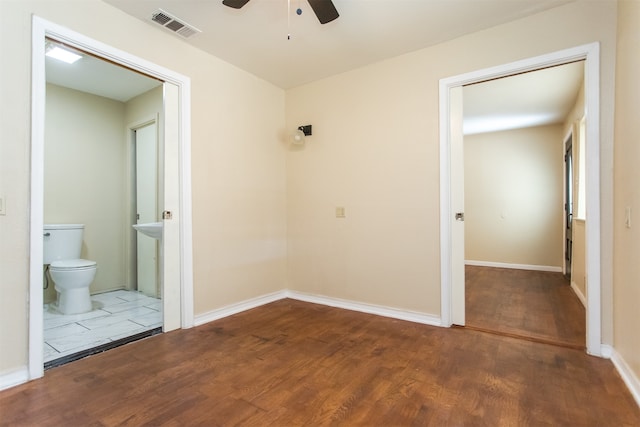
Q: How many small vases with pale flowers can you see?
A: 0